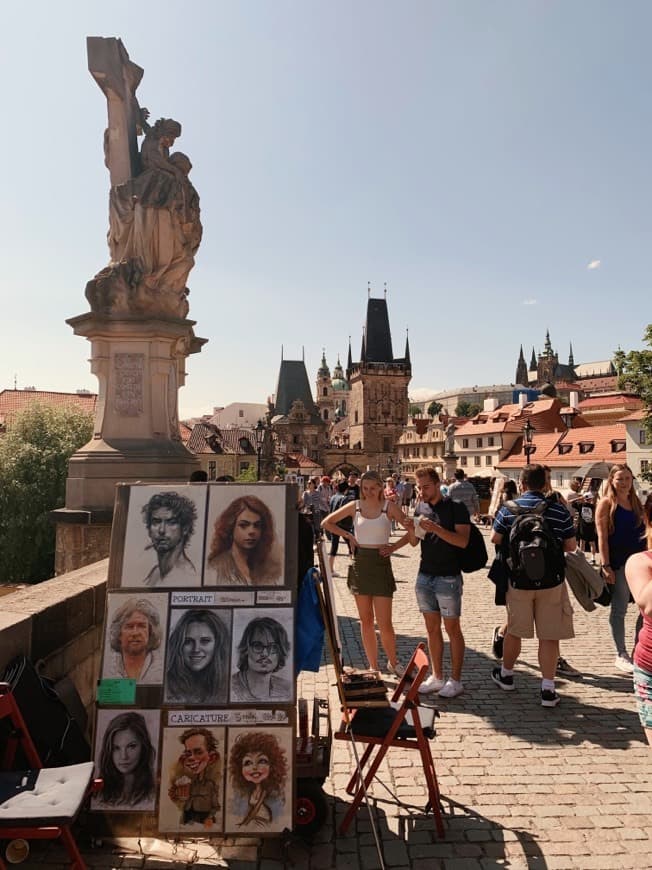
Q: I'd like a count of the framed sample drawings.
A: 8